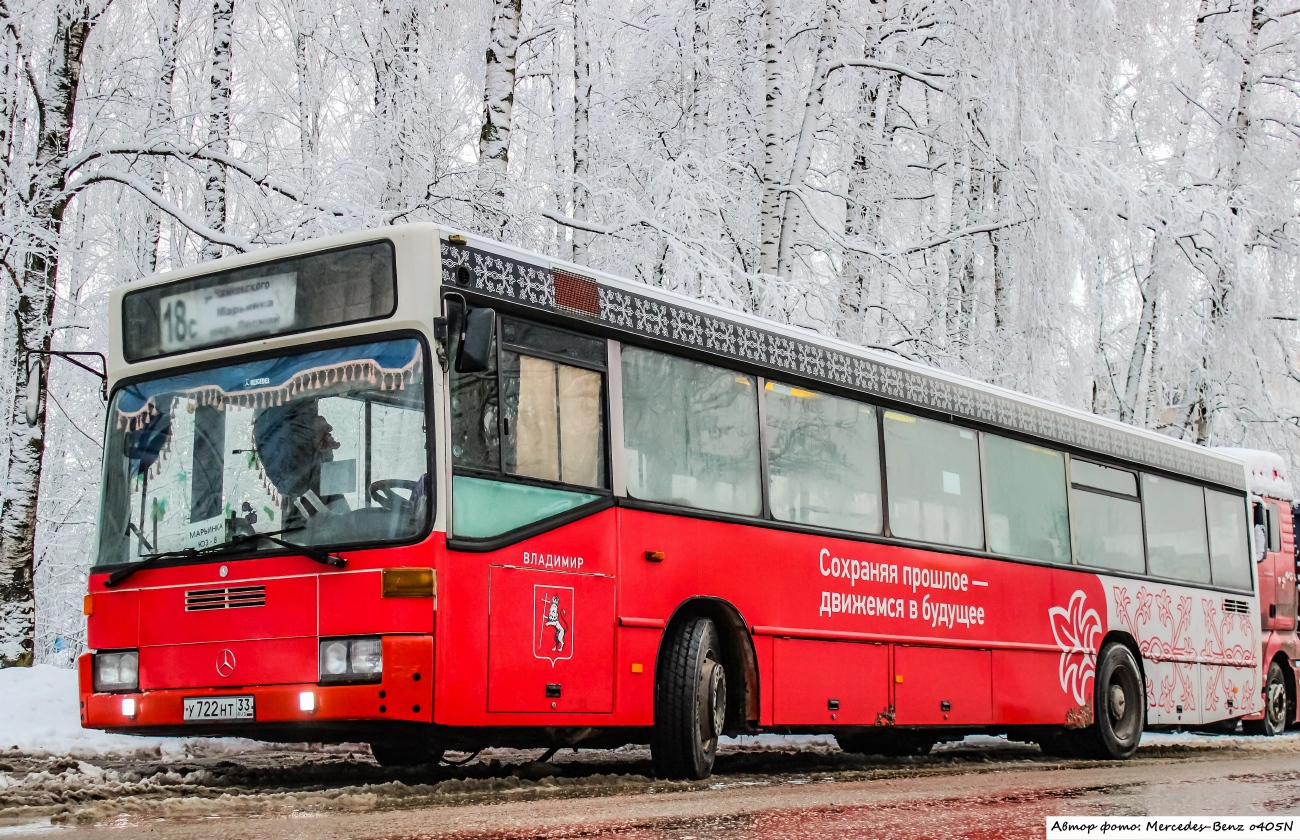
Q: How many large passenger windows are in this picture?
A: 7